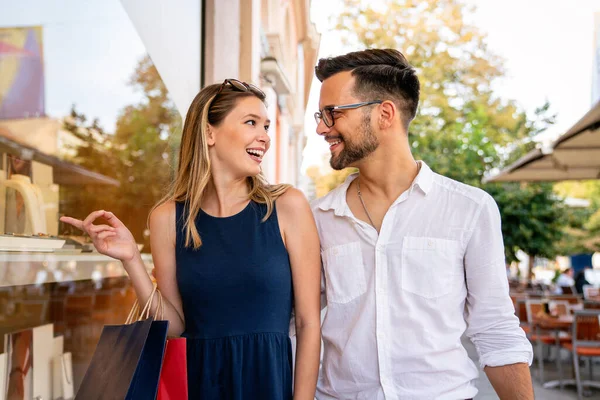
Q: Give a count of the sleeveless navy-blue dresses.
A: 1